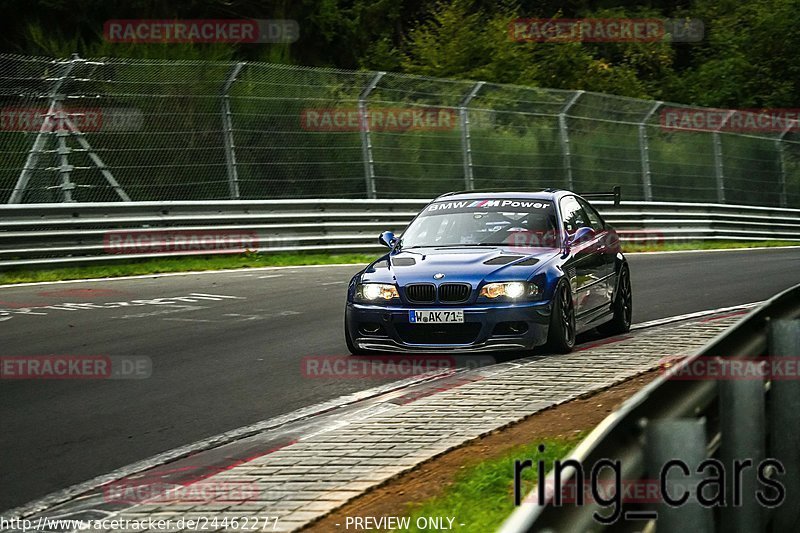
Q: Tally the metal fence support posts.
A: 8